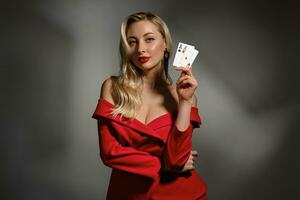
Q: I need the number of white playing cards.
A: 2